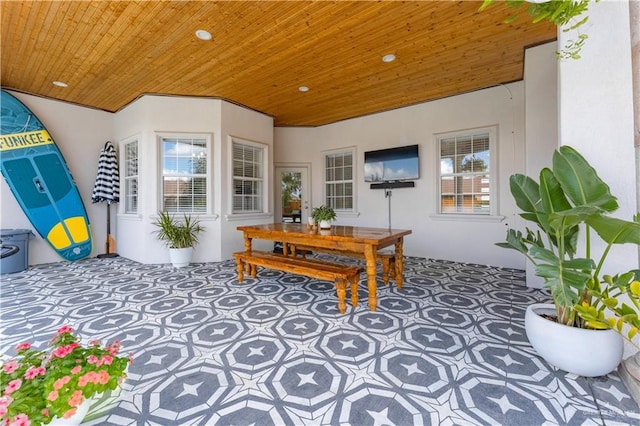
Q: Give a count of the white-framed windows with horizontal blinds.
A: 5